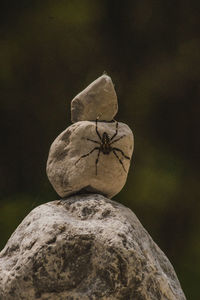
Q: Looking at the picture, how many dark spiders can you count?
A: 1